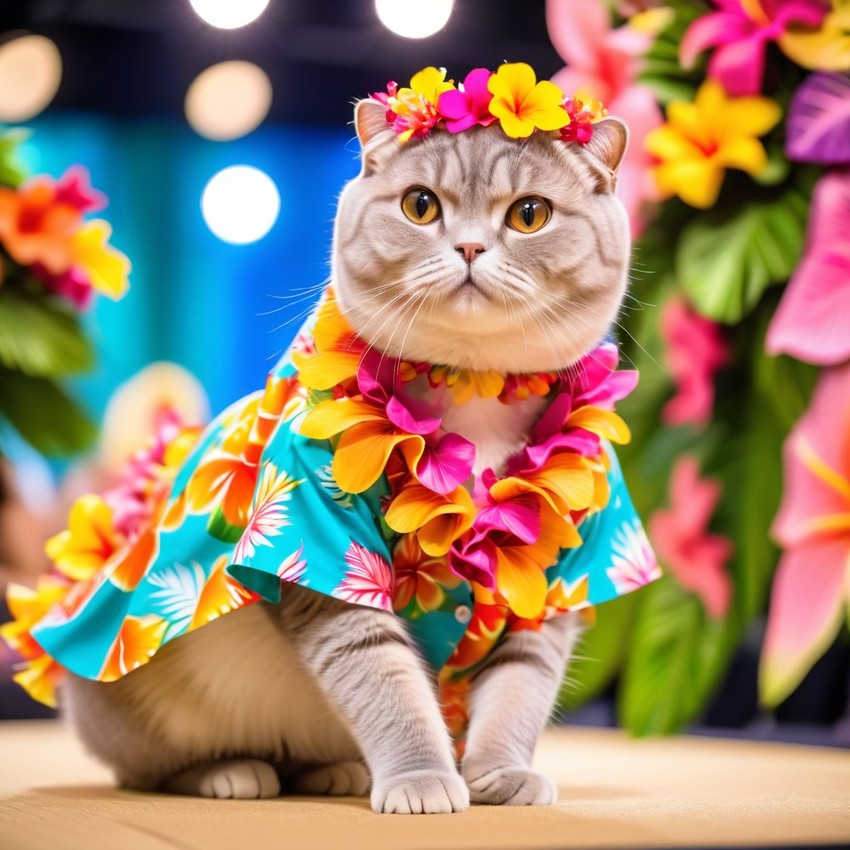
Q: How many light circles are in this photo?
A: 5